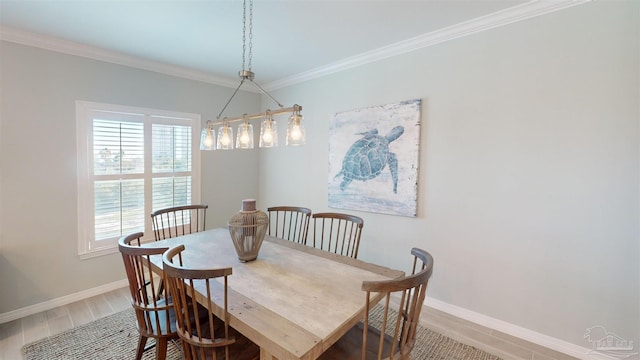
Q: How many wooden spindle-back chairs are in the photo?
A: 6